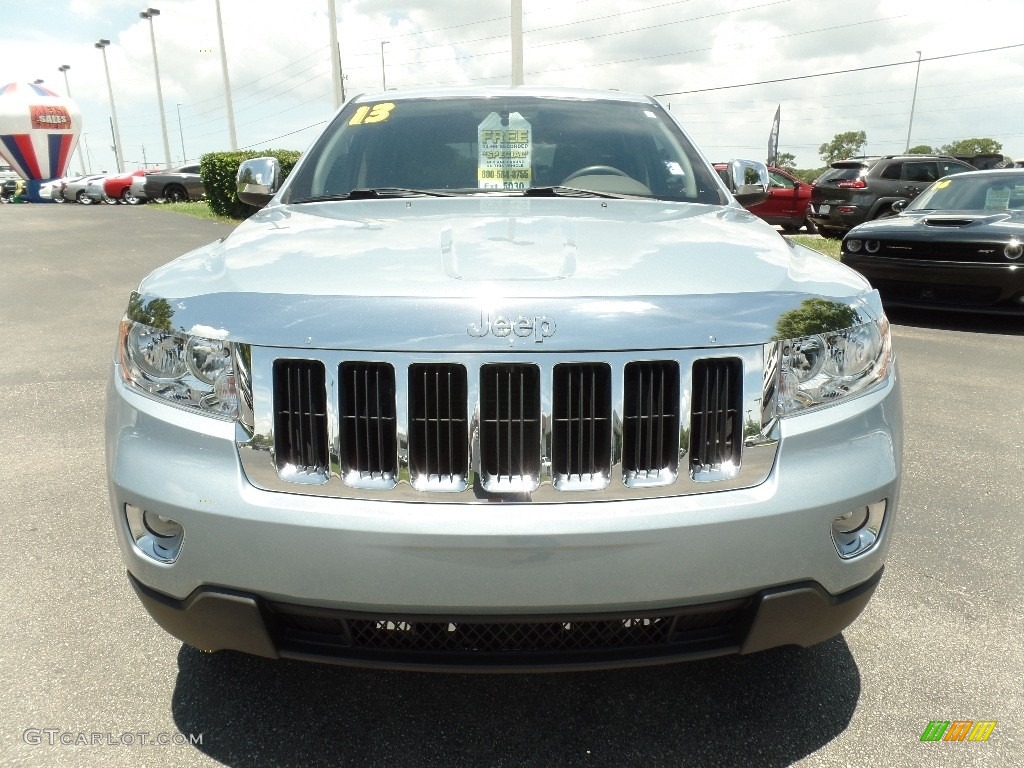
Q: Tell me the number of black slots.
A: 7